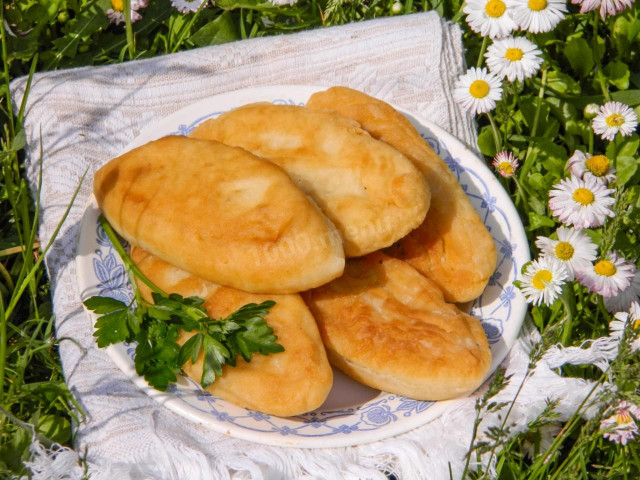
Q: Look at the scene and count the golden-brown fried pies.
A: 5